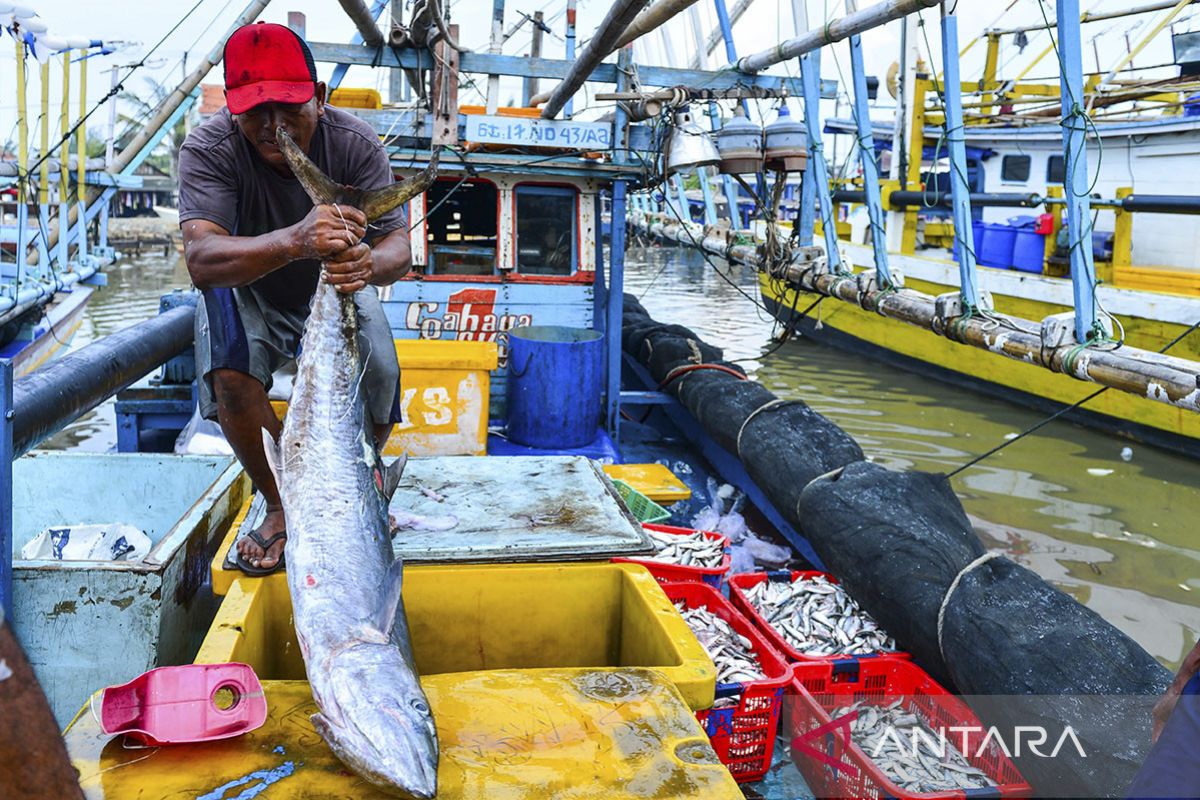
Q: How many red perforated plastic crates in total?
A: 4